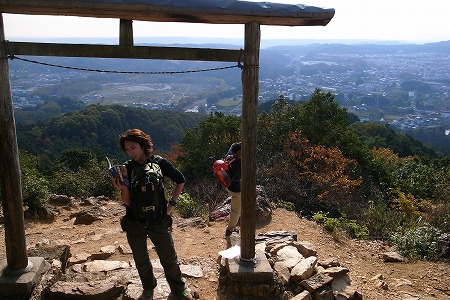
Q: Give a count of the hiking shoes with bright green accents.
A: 2